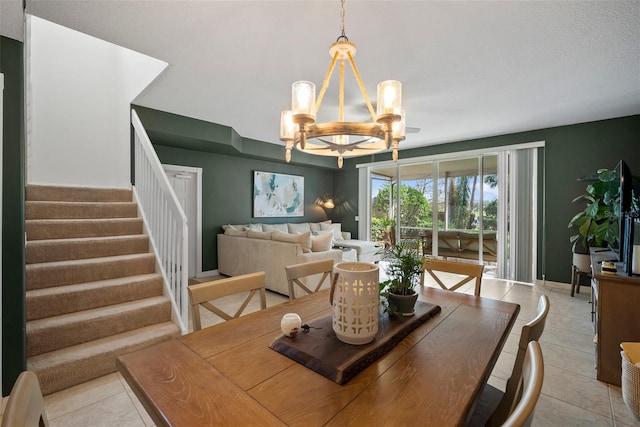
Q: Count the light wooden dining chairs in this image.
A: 6